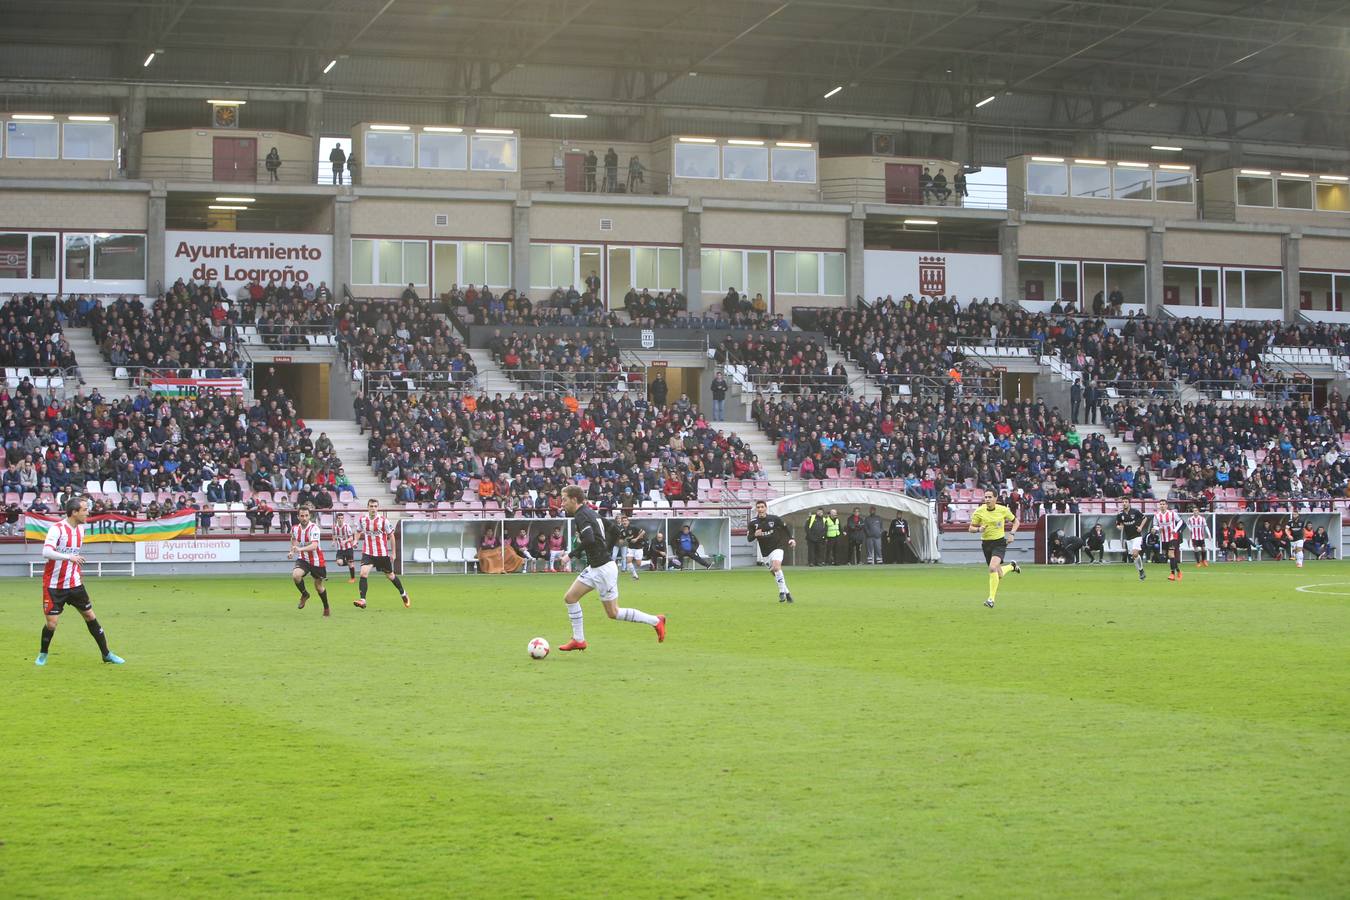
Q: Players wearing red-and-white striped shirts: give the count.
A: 6